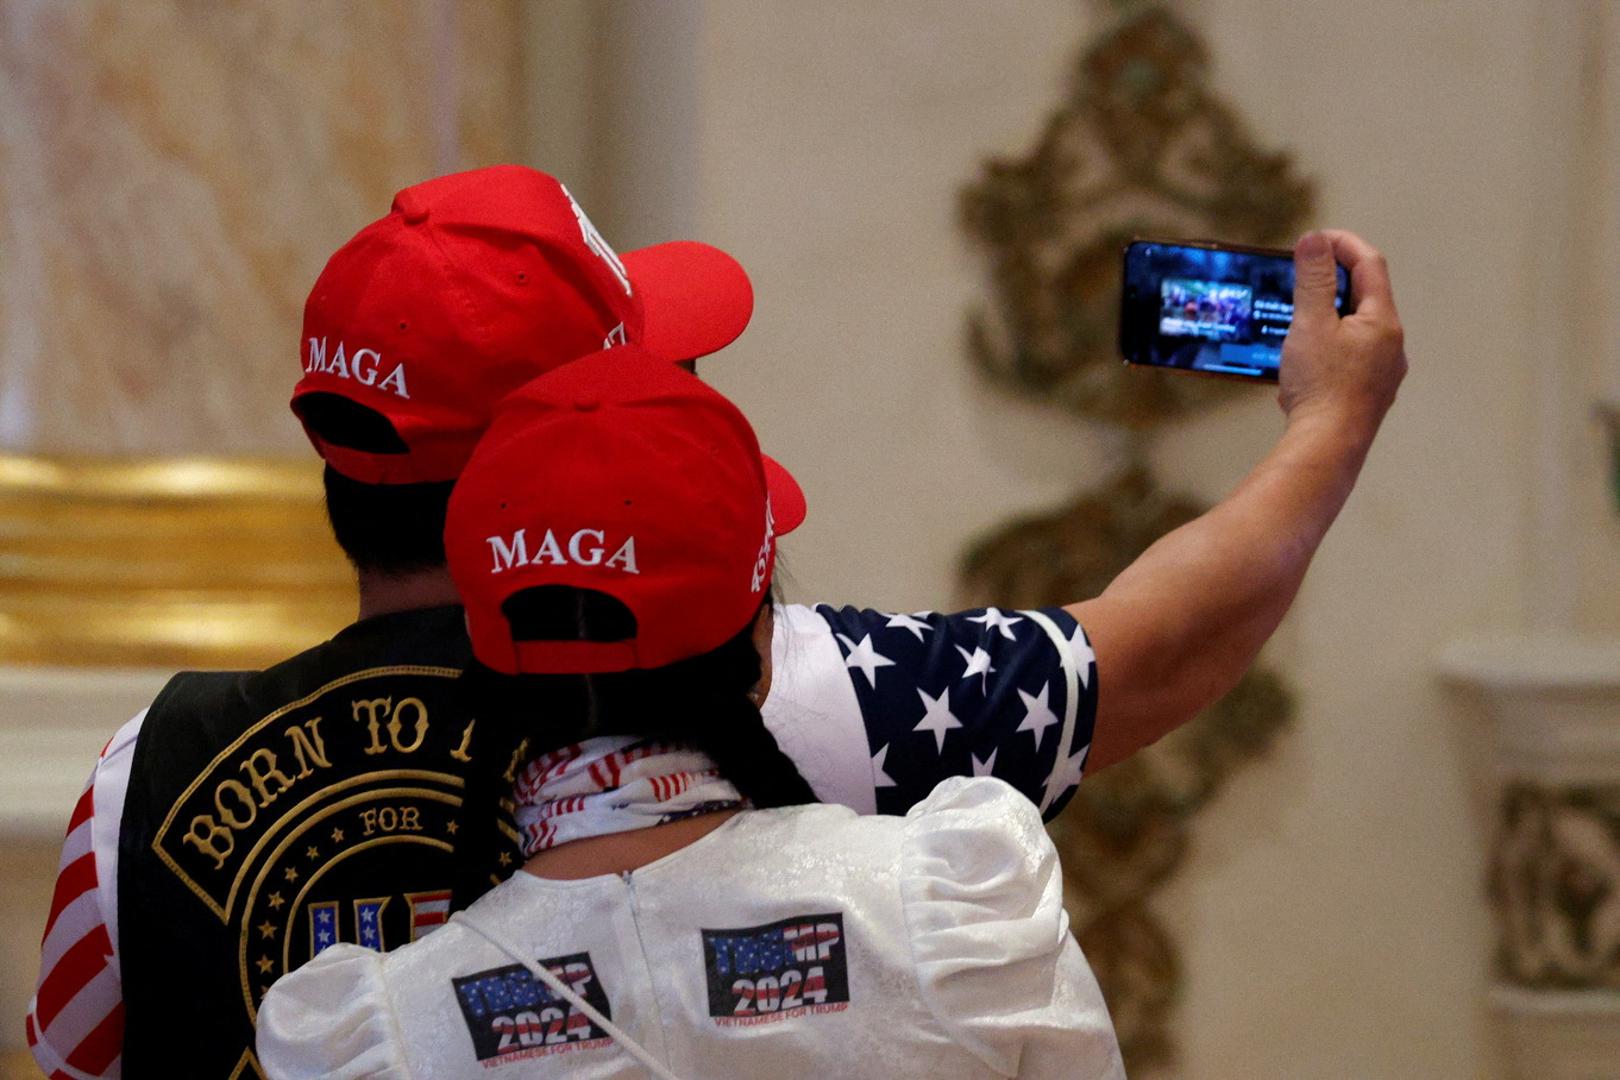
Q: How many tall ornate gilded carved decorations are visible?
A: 1